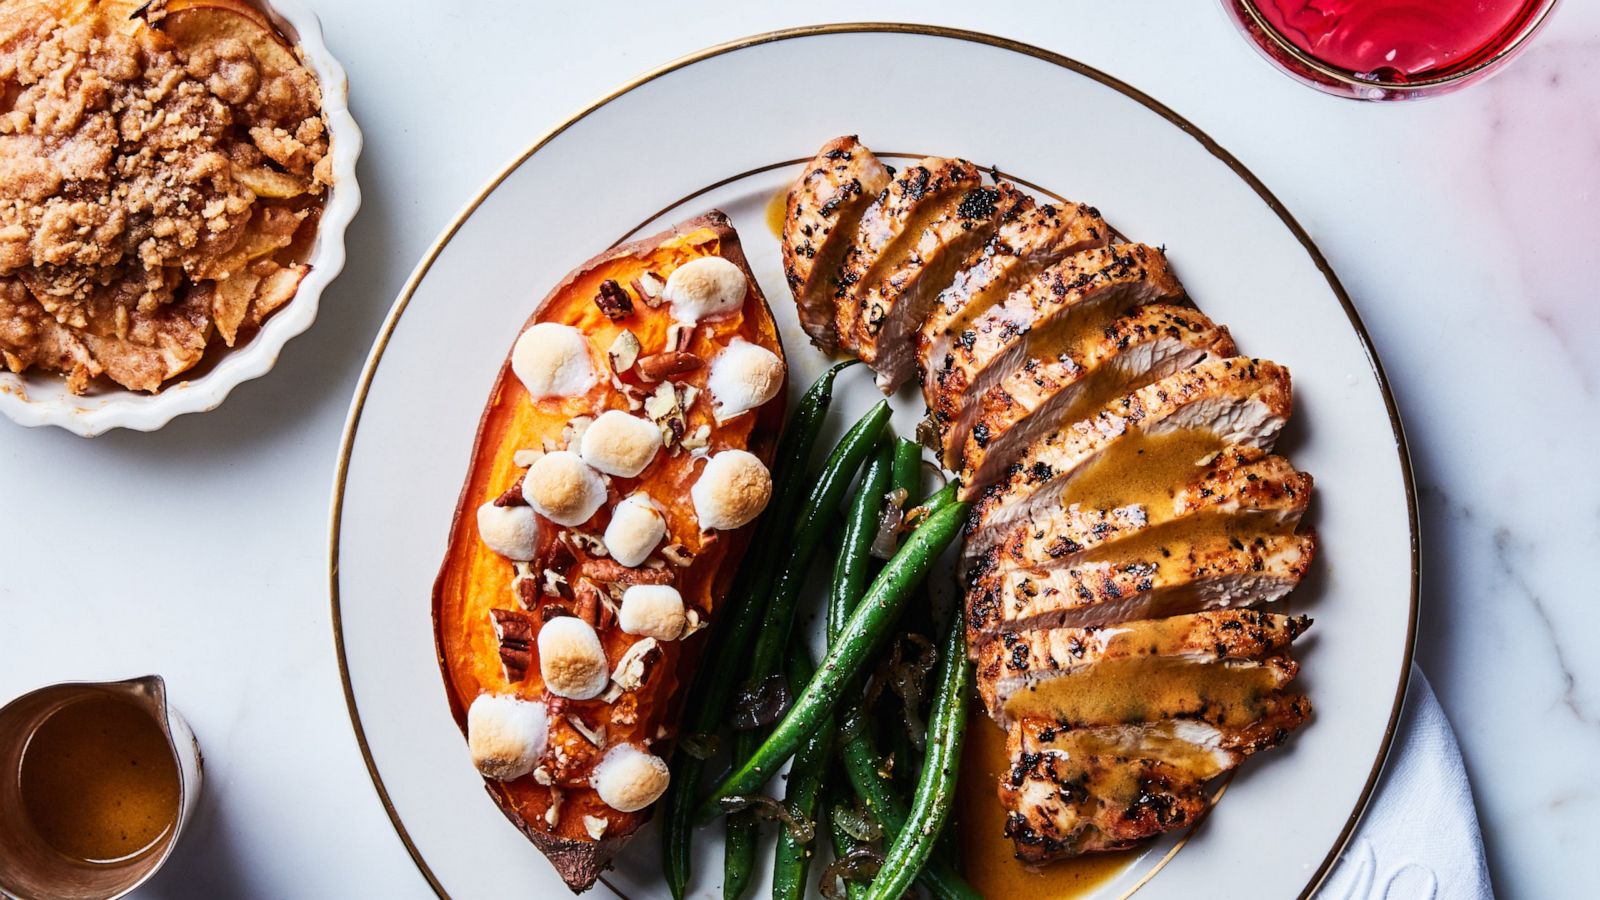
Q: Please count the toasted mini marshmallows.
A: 12